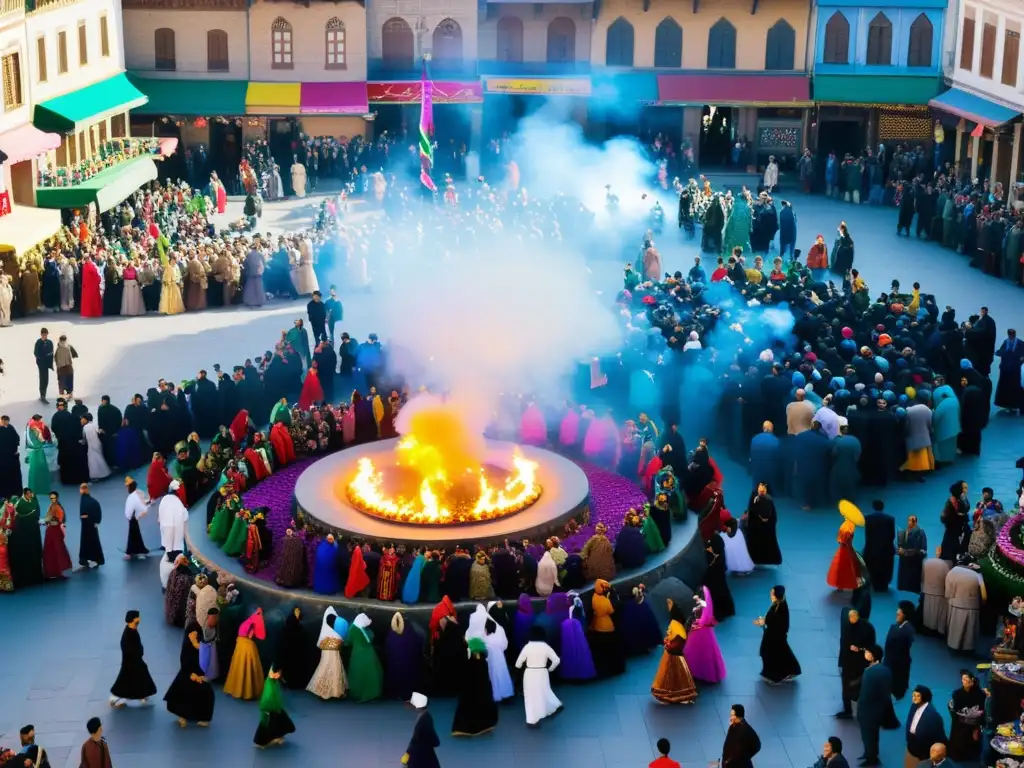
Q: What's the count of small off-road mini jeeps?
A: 0